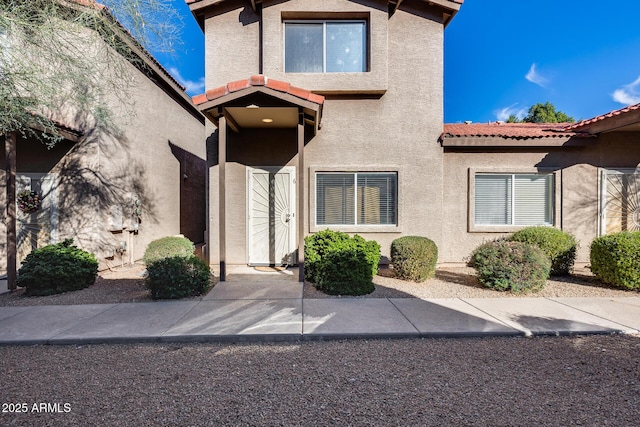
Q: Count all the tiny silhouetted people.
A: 0